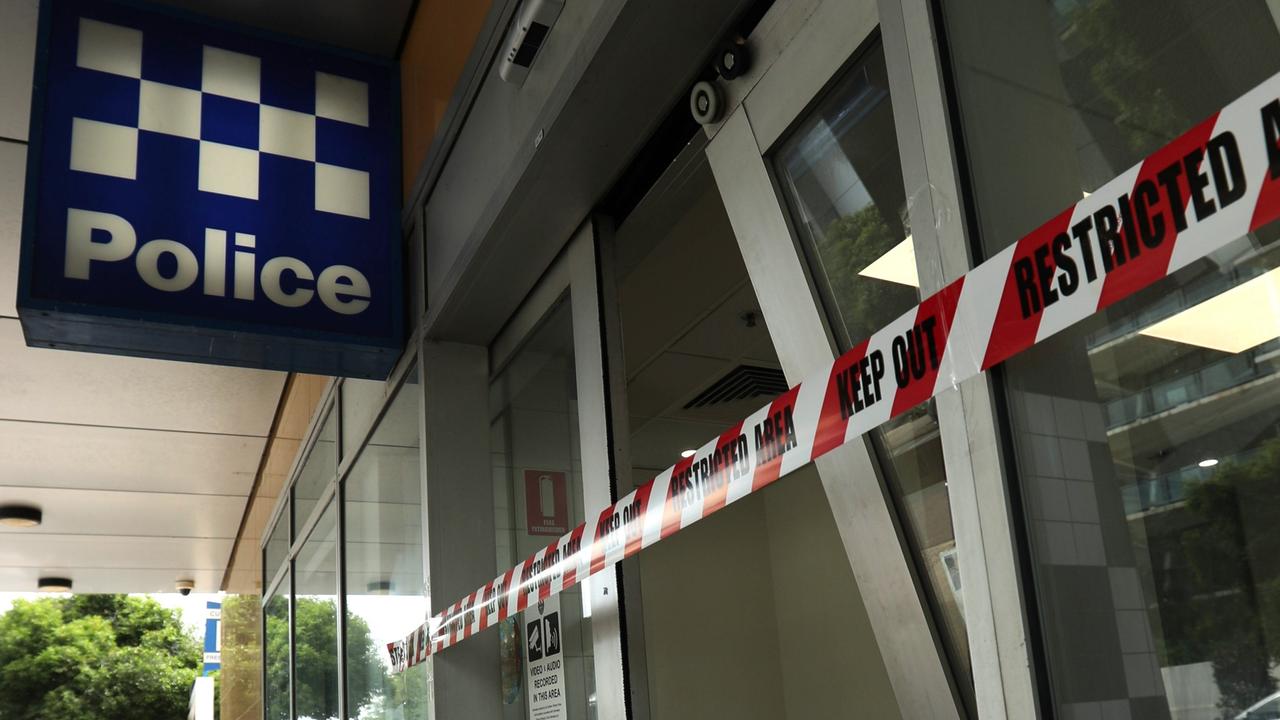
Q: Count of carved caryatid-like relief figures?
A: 0